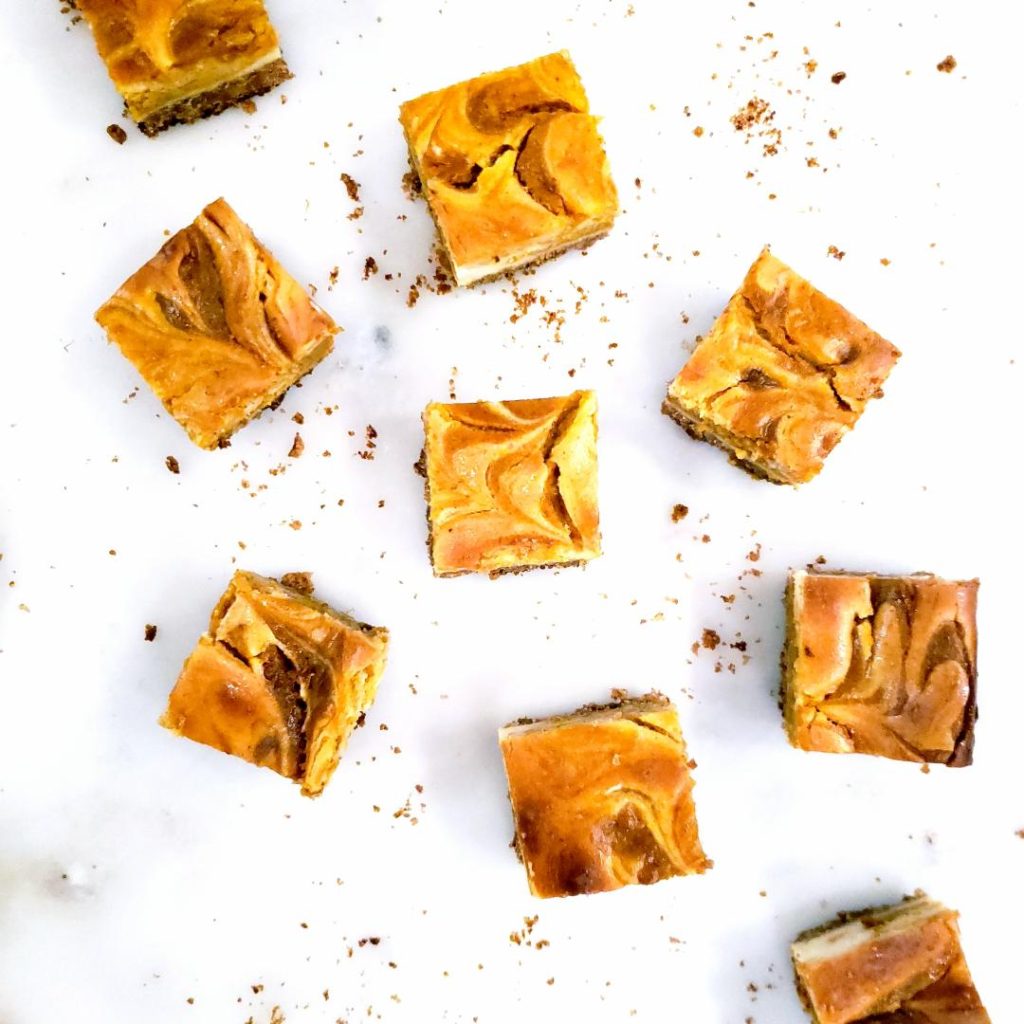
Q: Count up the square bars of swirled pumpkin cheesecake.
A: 9